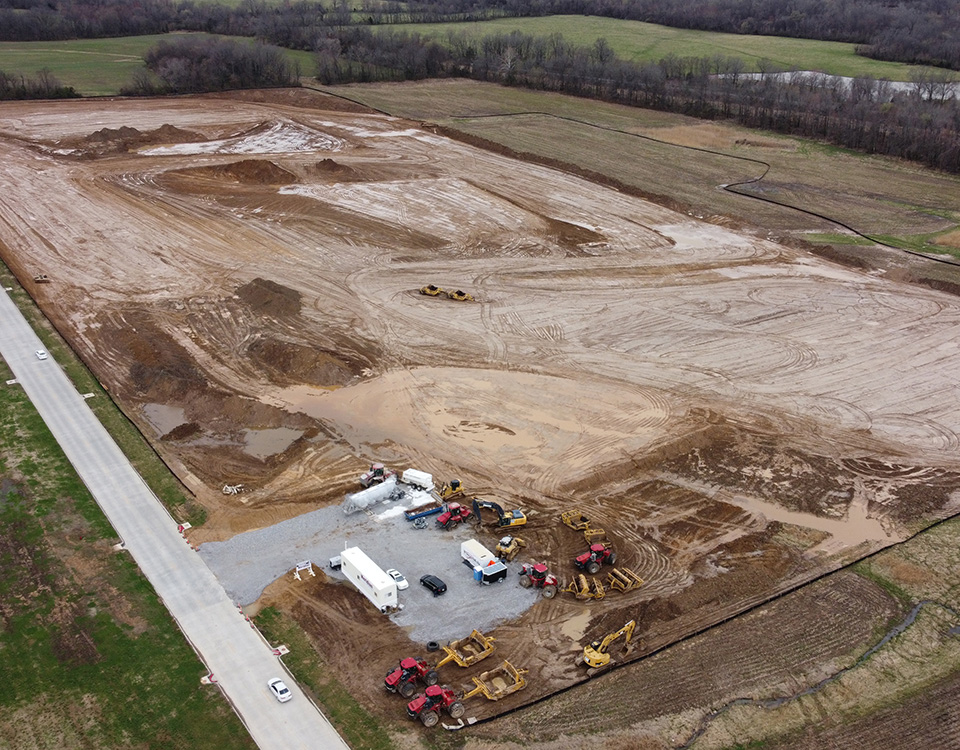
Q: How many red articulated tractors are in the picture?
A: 6